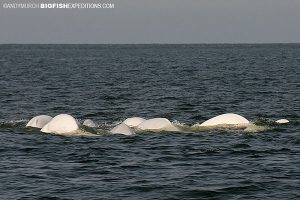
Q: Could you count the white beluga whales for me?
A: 8